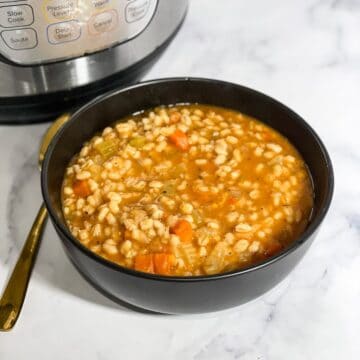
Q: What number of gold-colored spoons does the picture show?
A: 1